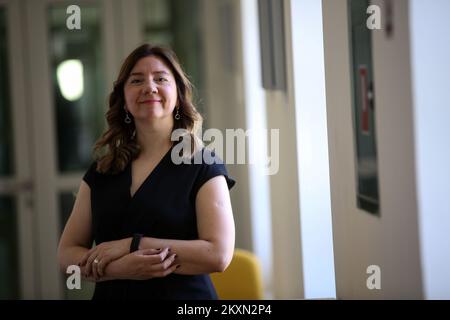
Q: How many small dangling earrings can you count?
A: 2